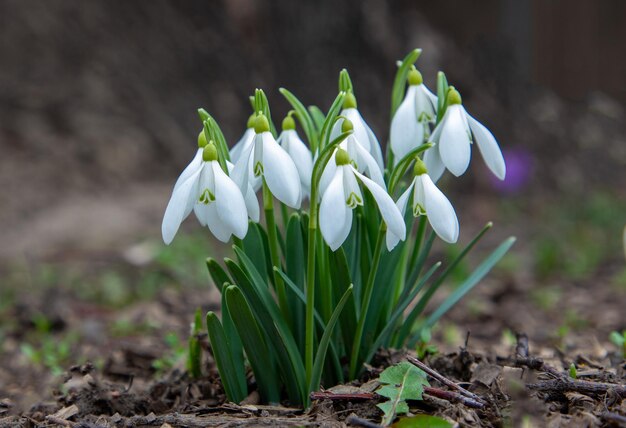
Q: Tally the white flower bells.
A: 11